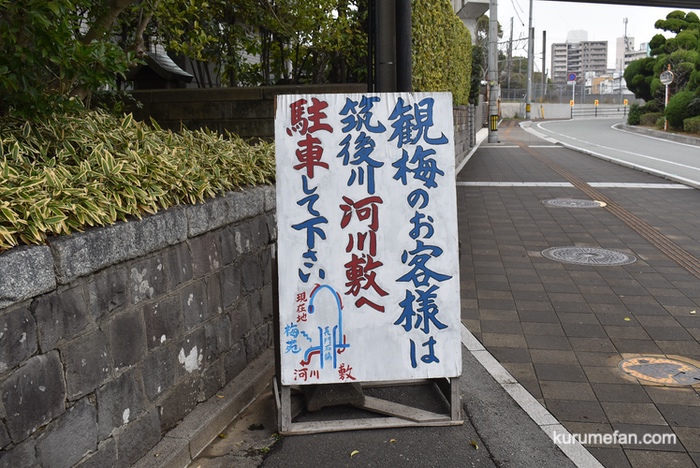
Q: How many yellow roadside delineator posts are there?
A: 3